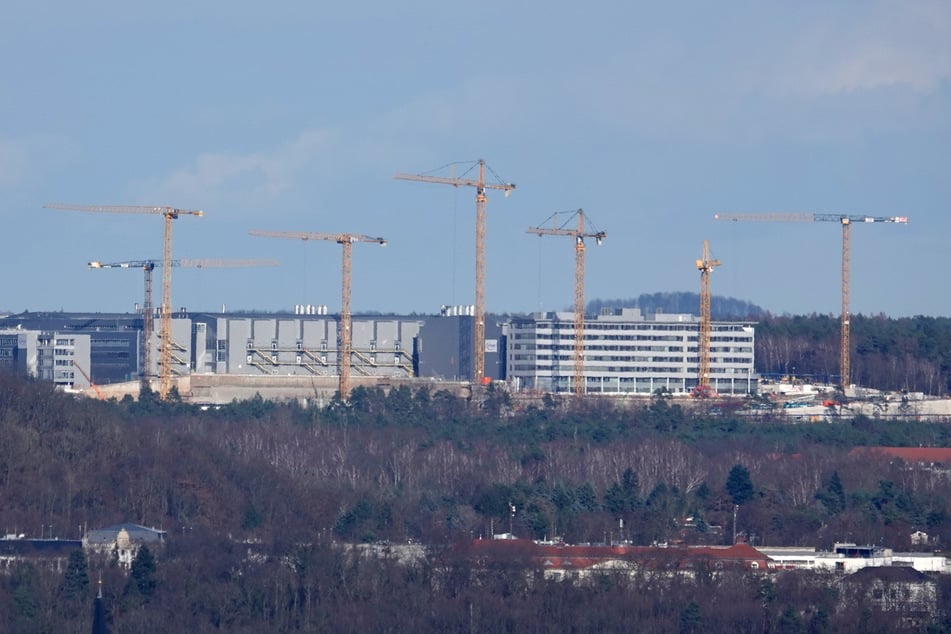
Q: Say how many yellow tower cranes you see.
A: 7